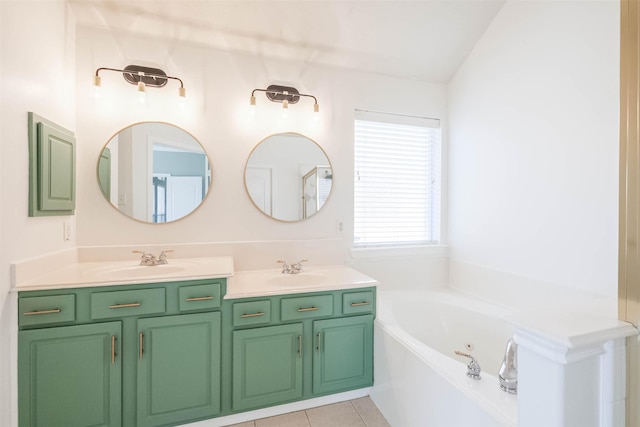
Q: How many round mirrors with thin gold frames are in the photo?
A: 2